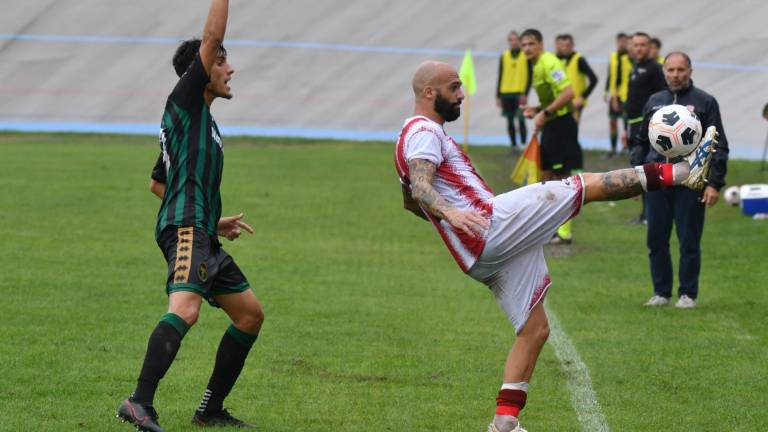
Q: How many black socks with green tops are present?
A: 2